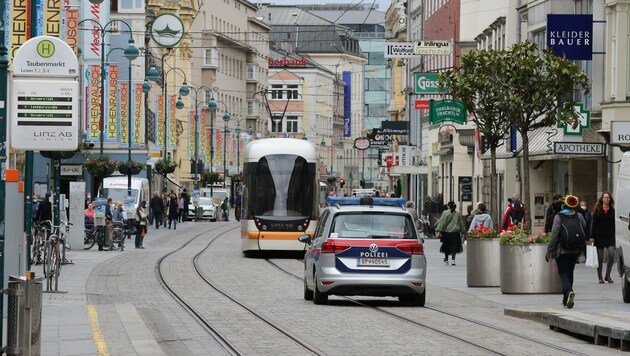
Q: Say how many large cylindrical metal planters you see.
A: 2